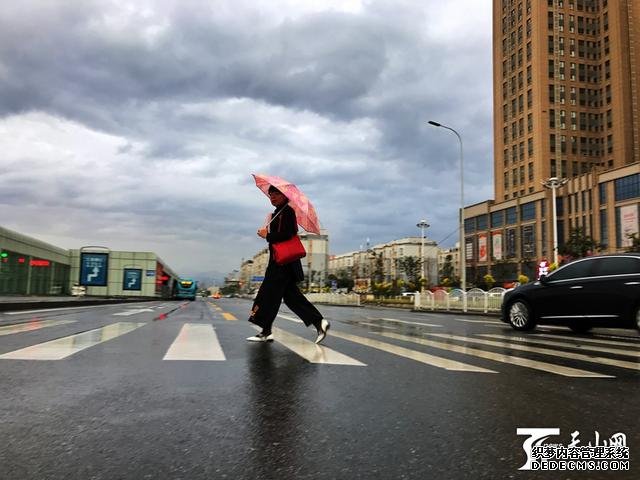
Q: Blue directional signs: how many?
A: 2